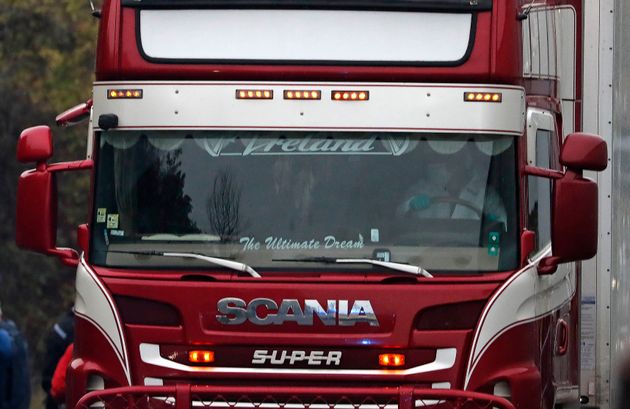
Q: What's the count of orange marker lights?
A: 7